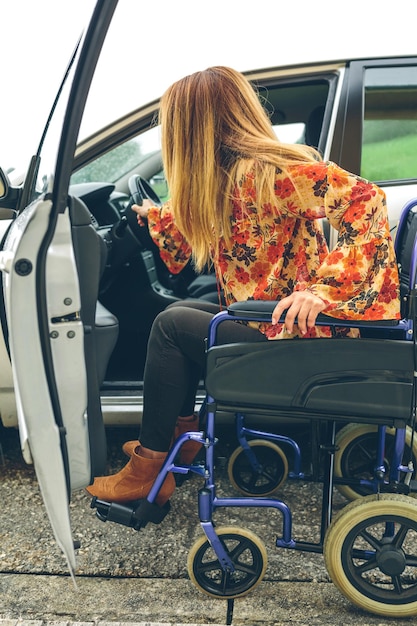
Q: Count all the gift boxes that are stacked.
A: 0